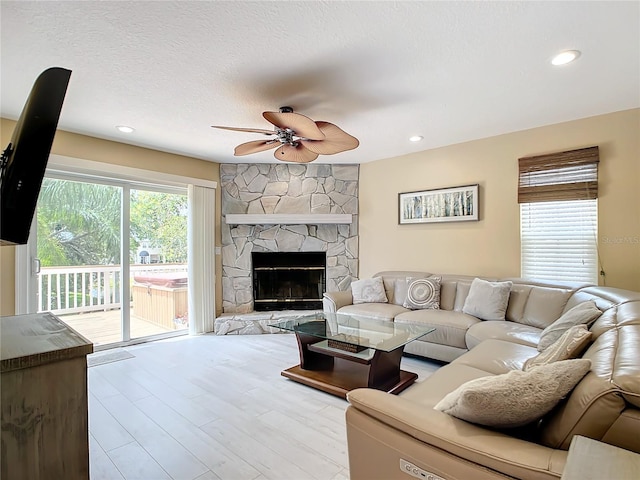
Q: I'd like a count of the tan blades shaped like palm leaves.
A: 5